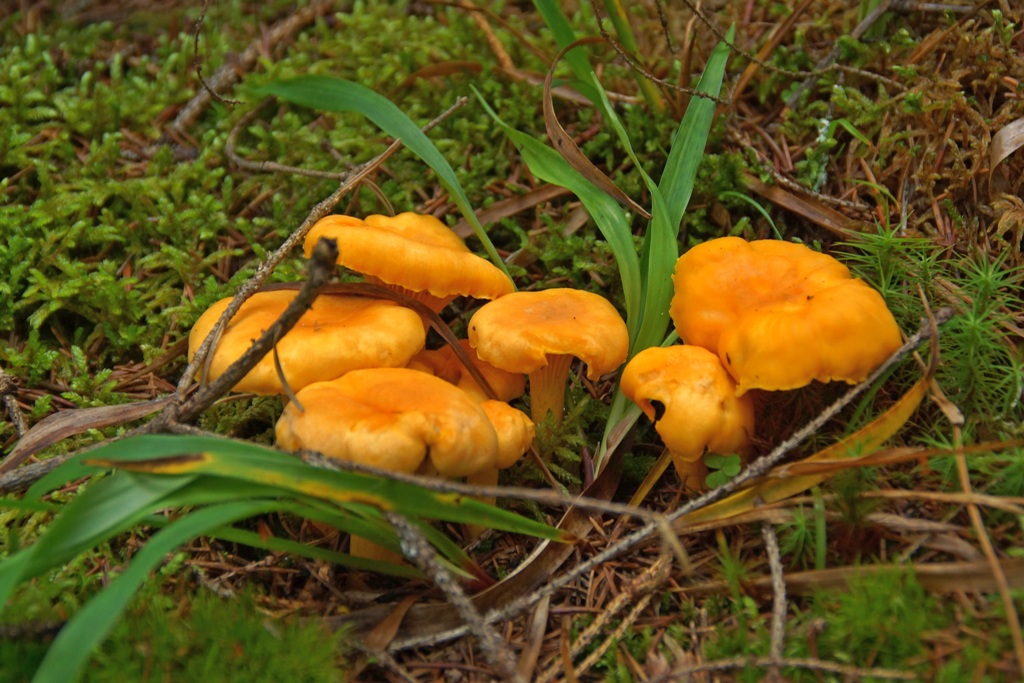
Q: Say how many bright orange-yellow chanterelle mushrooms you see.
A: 8